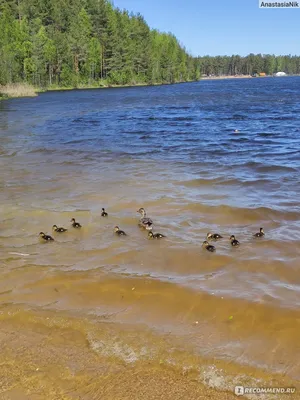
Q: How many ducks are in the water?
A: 11